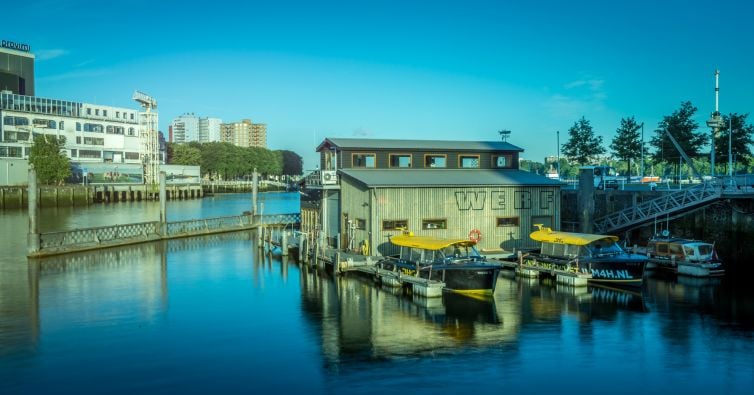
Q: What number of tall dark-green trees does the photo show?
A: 4